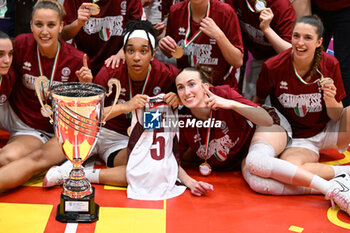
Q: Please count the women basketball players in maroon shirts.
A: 8